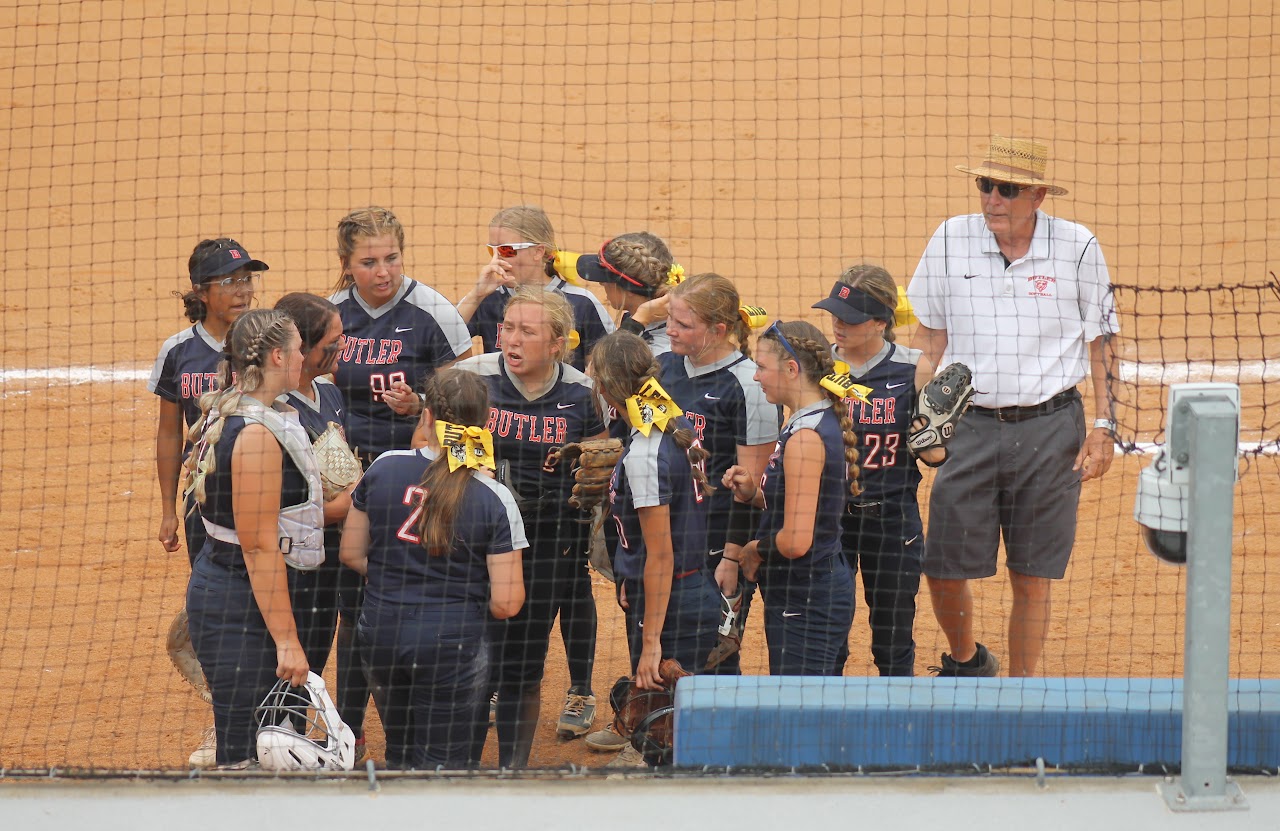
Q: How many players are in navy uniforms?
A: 12